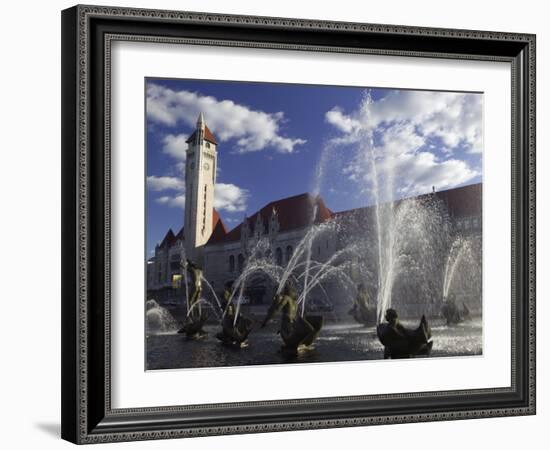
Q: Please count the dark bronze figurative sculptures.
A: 6